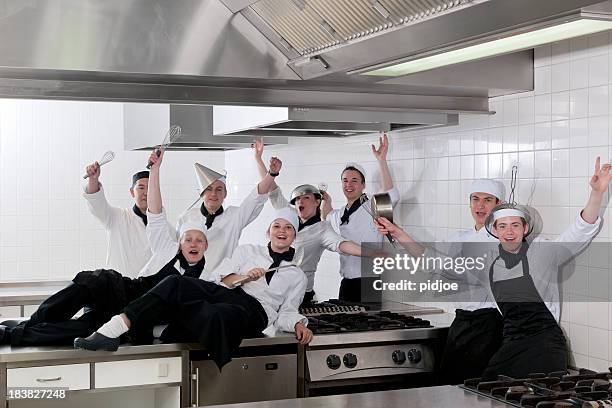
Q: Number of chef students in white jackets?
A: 8